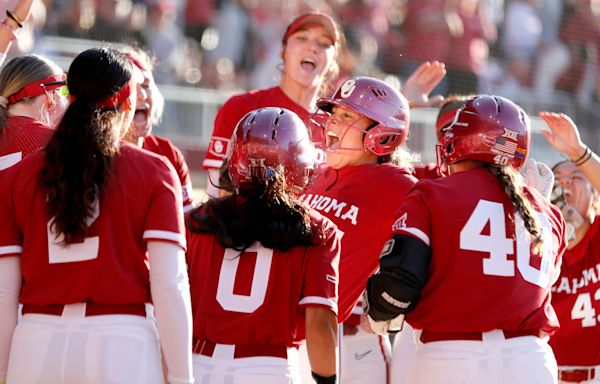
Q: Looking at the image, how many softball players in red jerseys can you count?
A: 9